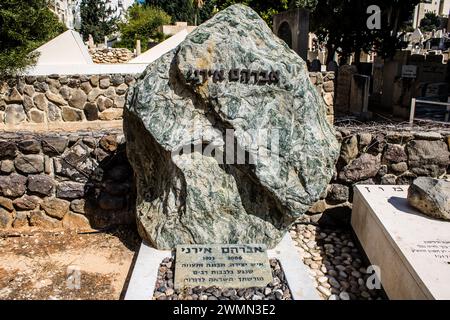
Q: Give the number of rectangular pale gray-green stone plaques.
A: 1